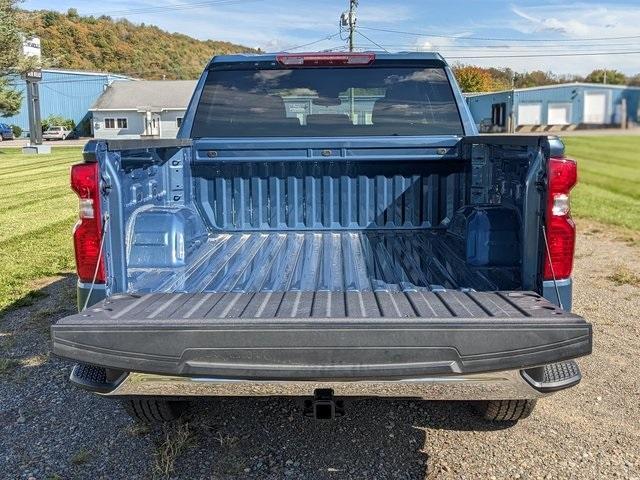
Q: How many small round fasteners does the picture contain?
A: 3